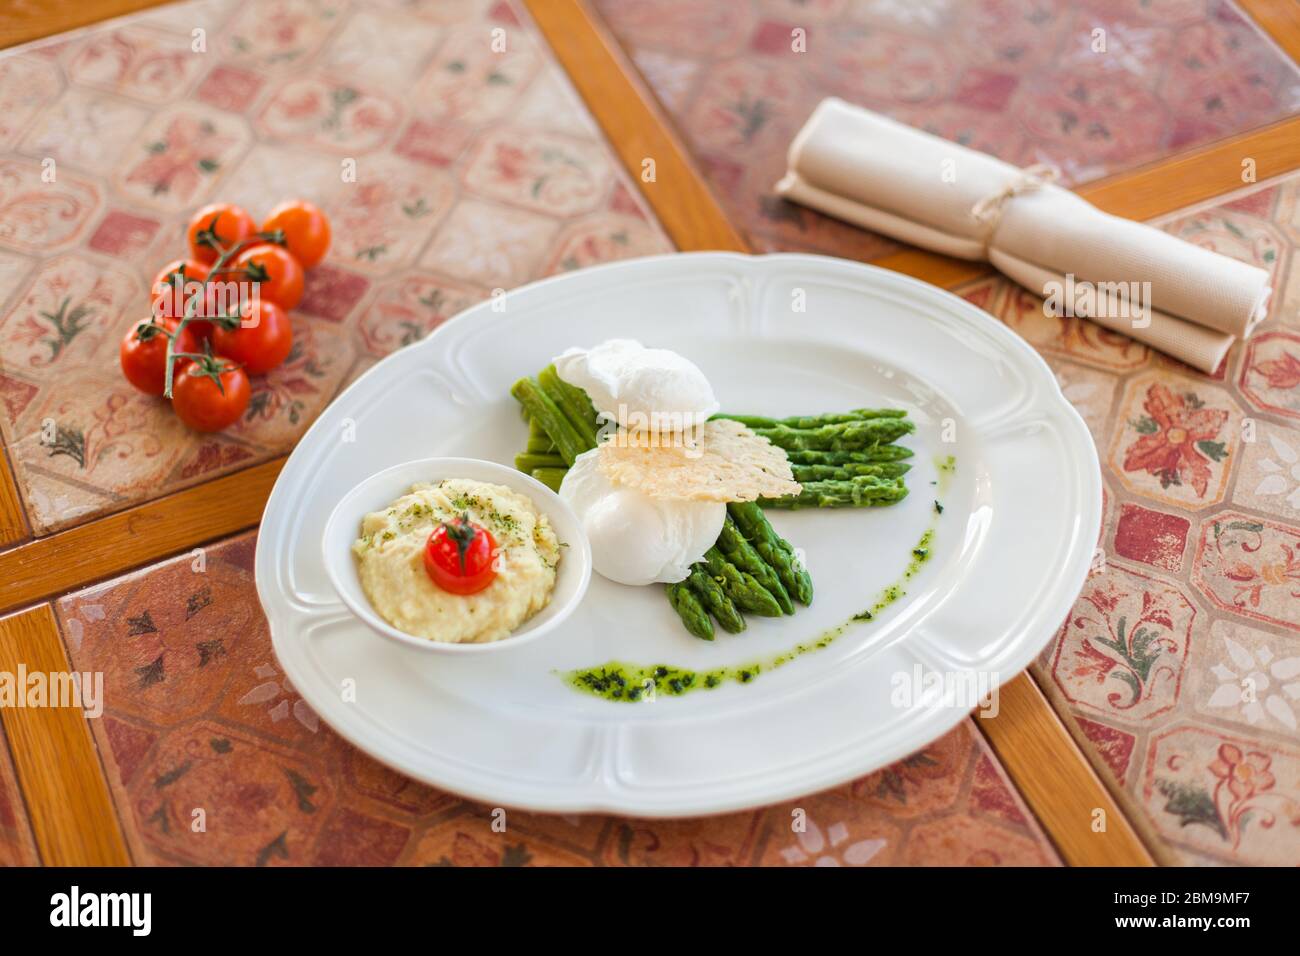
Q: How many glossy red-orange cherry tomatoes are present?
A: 8